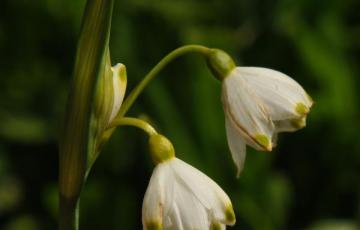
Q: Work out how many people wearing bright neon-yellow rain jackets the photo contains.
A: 0